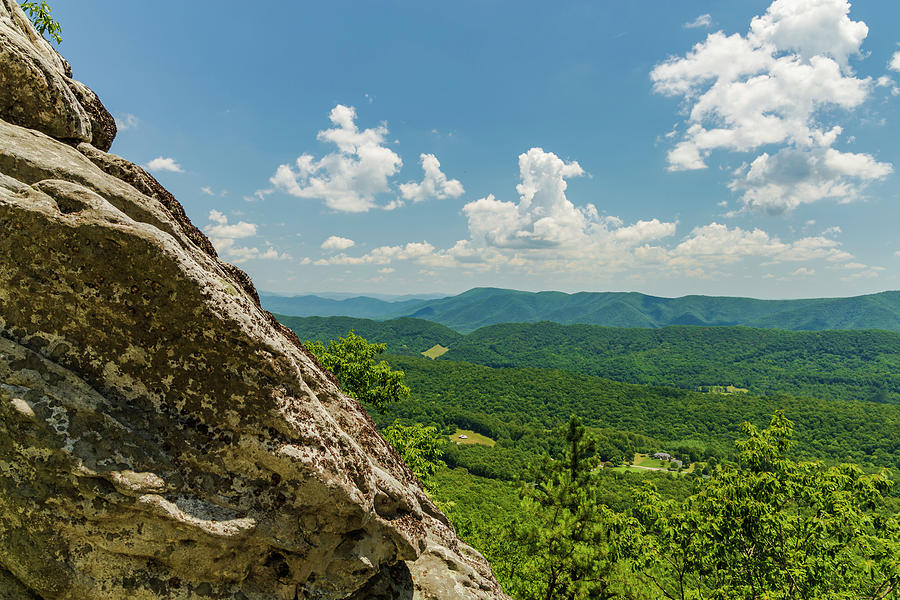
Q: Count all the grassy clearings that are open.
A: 4